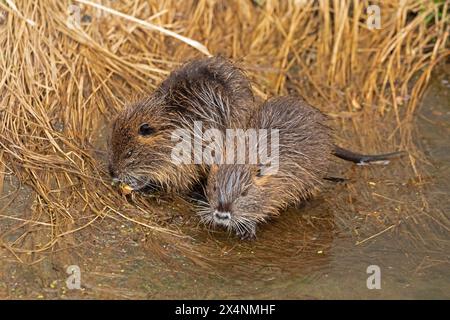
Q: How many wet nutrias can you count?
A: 2